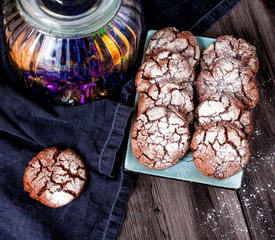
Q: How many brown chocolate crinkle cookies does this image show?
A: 9